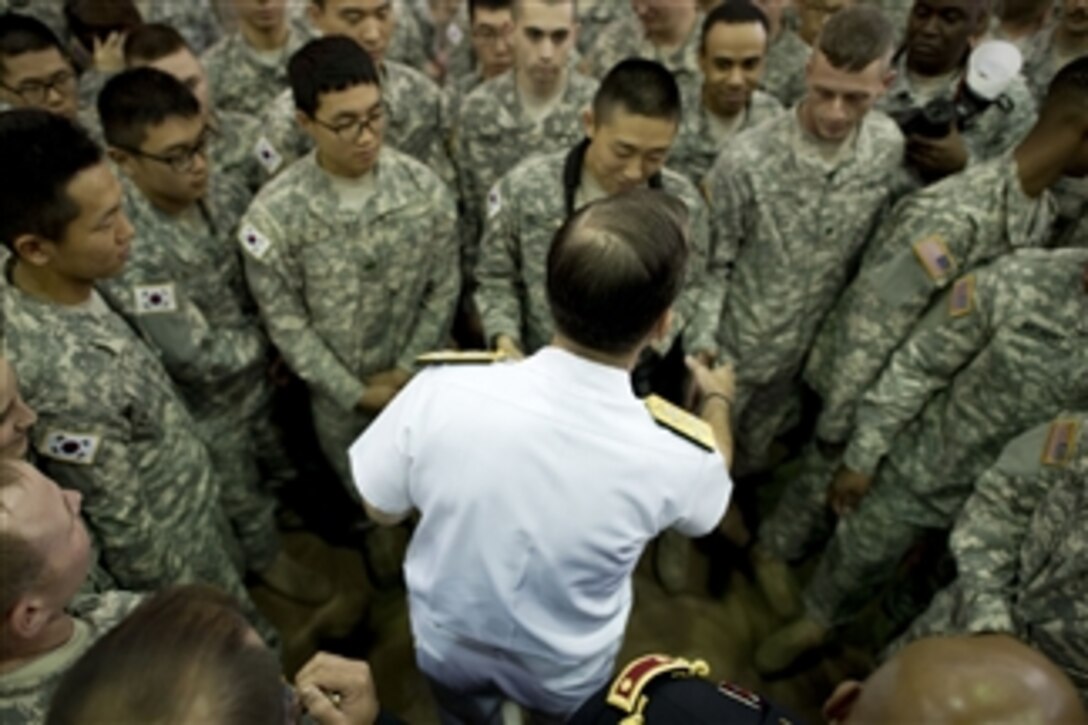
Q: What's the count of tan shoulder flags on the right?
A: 3